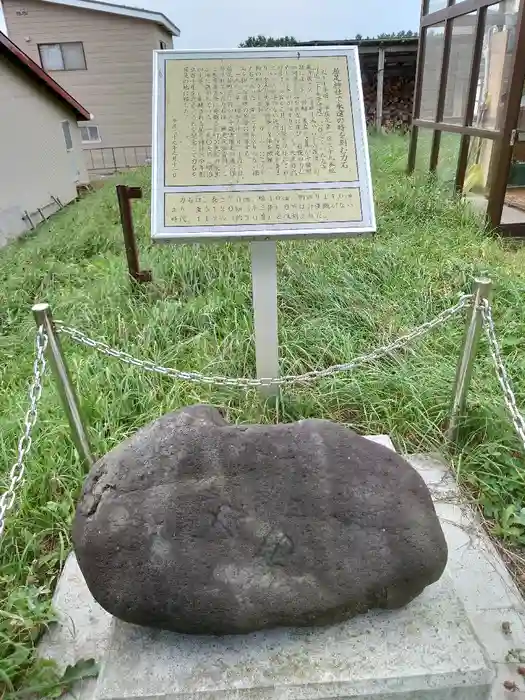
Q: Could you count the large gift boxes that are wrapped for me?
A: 0